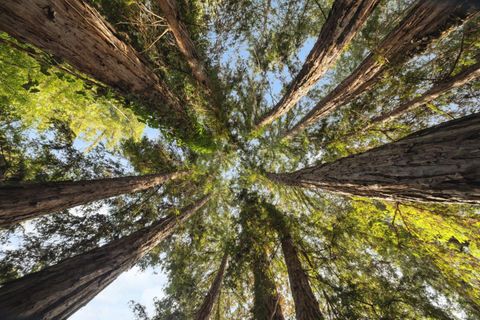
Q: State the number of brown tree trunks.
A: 11